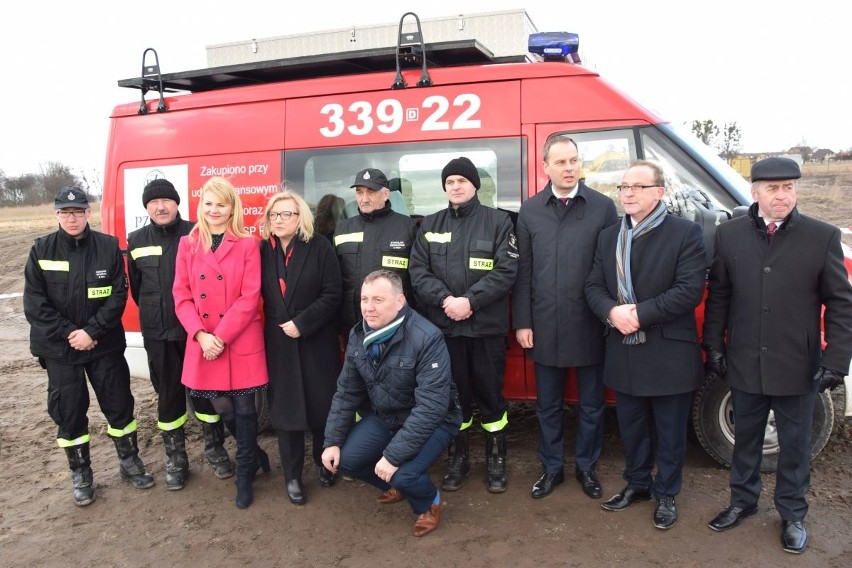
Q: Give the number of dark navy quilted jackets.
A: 1